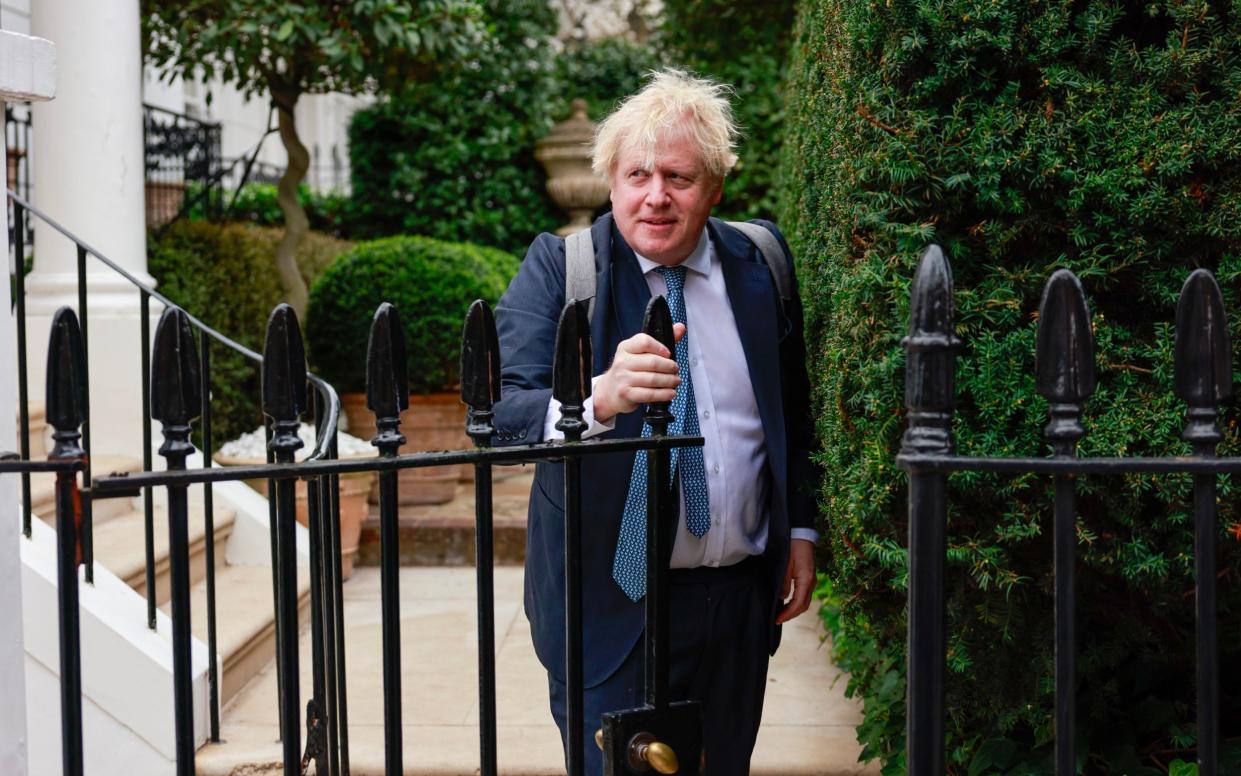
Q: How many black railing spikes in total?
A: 10